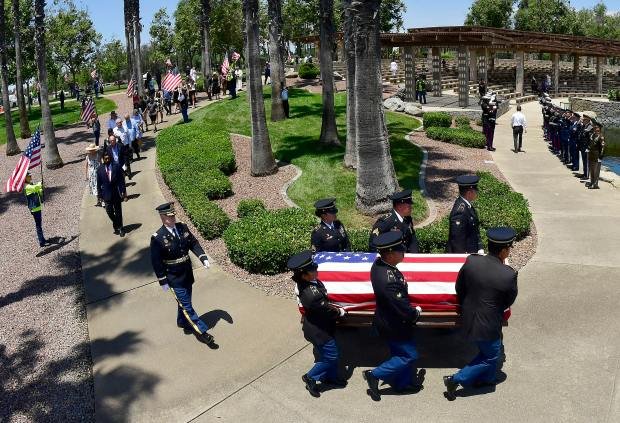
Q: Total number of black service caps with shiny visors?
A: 7